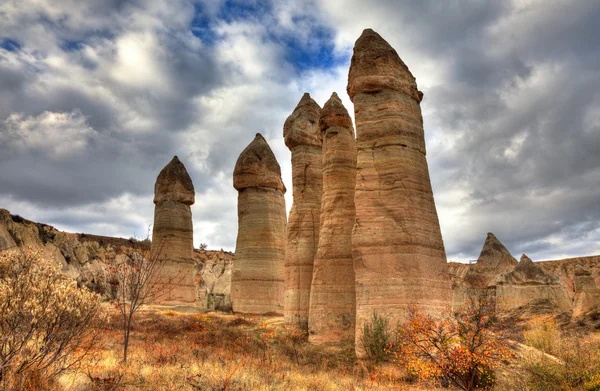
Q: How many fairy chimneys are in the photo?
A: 5